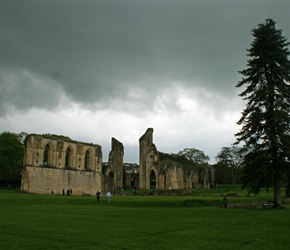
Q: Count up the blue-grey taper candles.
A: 0